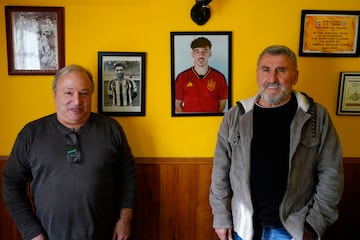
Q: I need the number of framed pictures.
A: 5